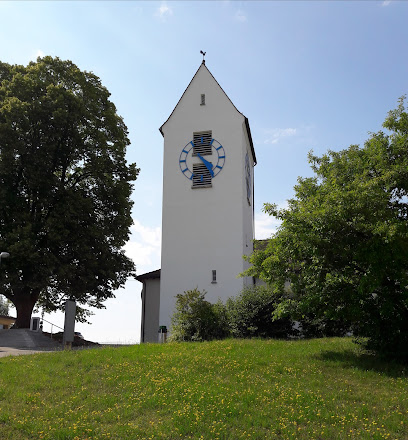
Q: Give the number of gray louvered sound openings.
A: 2